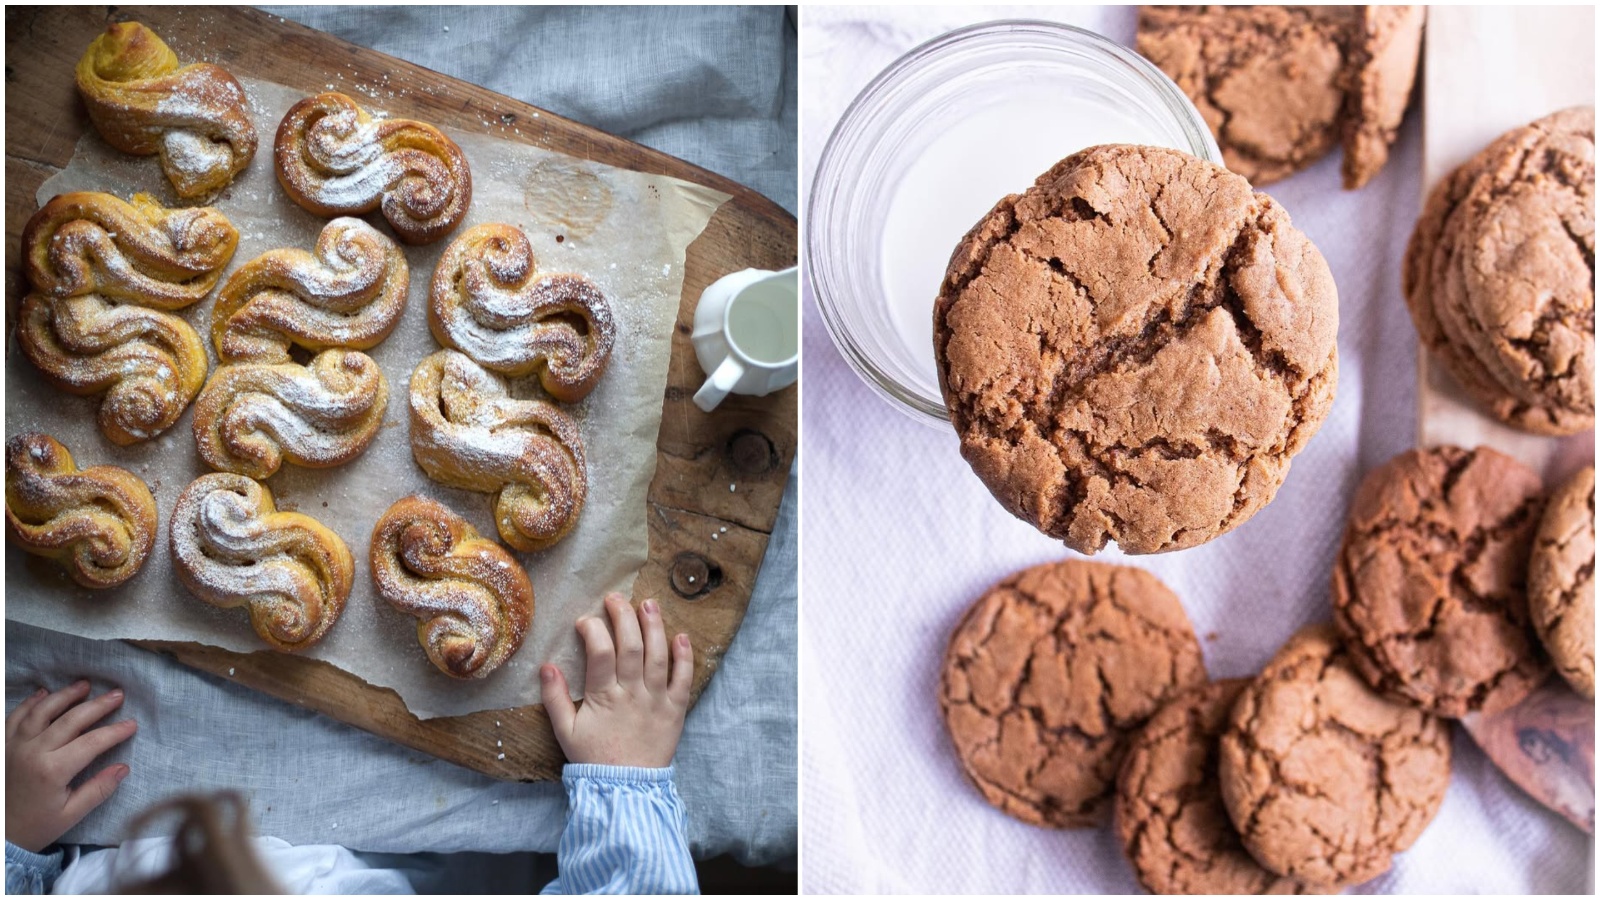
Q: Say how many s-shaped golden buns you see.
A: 11